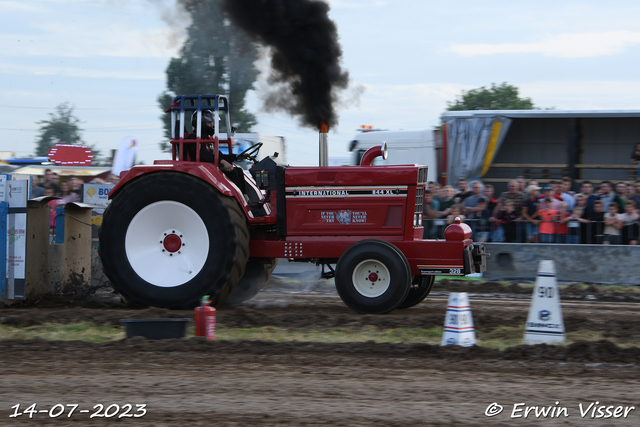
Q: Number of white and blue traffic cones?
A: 2